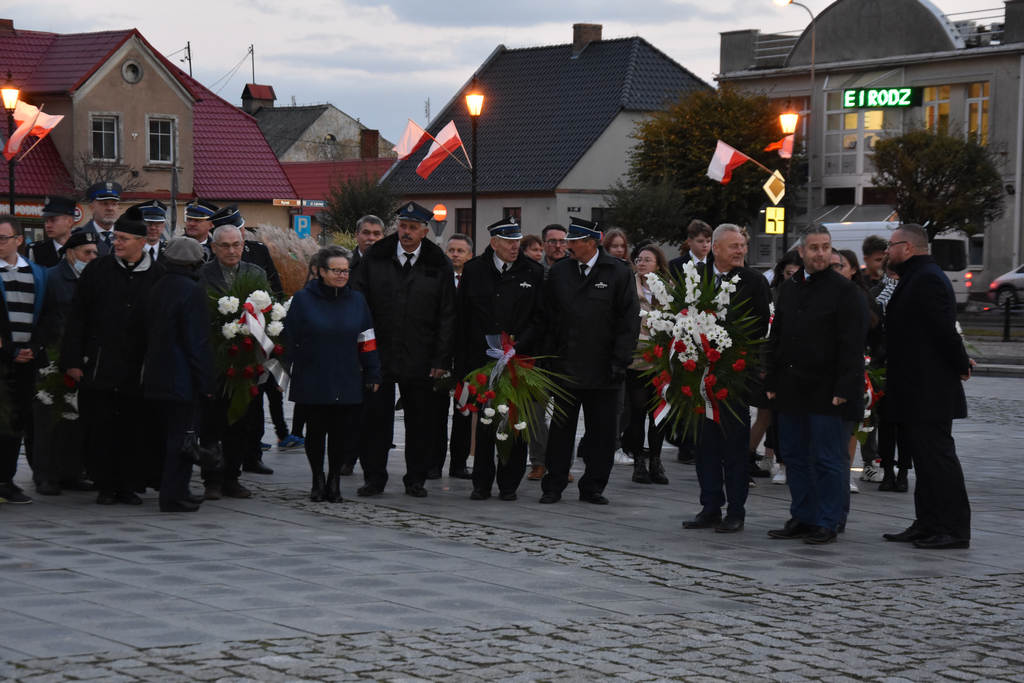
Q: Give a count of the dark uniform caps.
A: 8